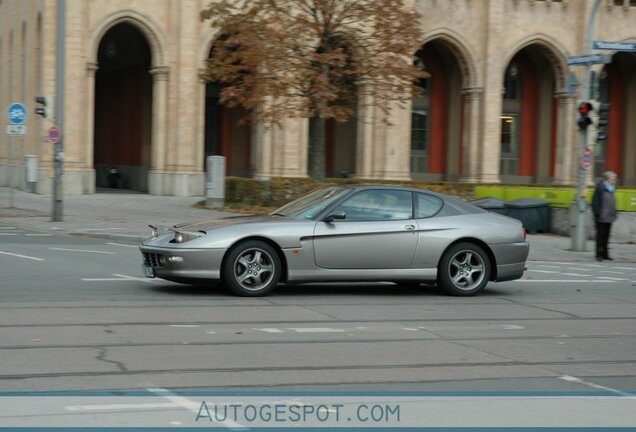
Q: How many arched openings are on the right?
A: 3